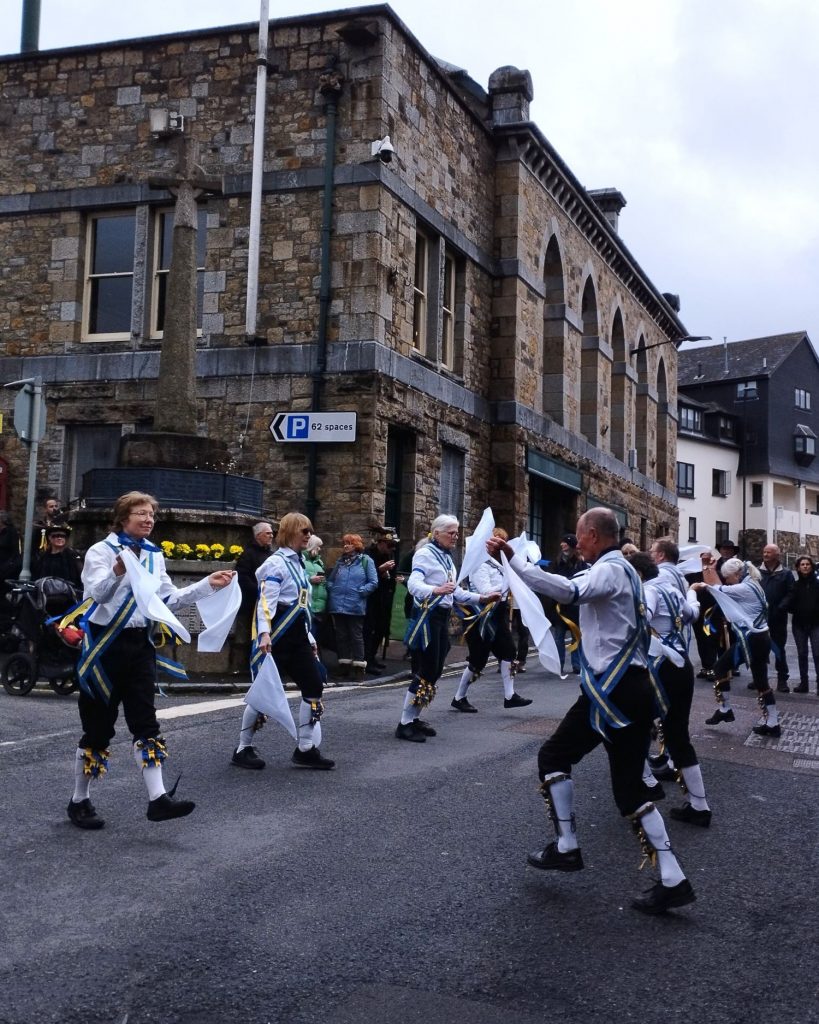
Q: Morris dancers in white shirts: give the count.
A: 8